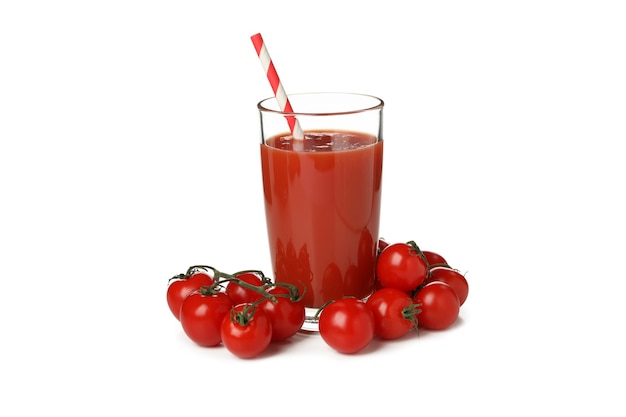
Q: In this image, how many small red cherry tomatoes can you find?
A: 12